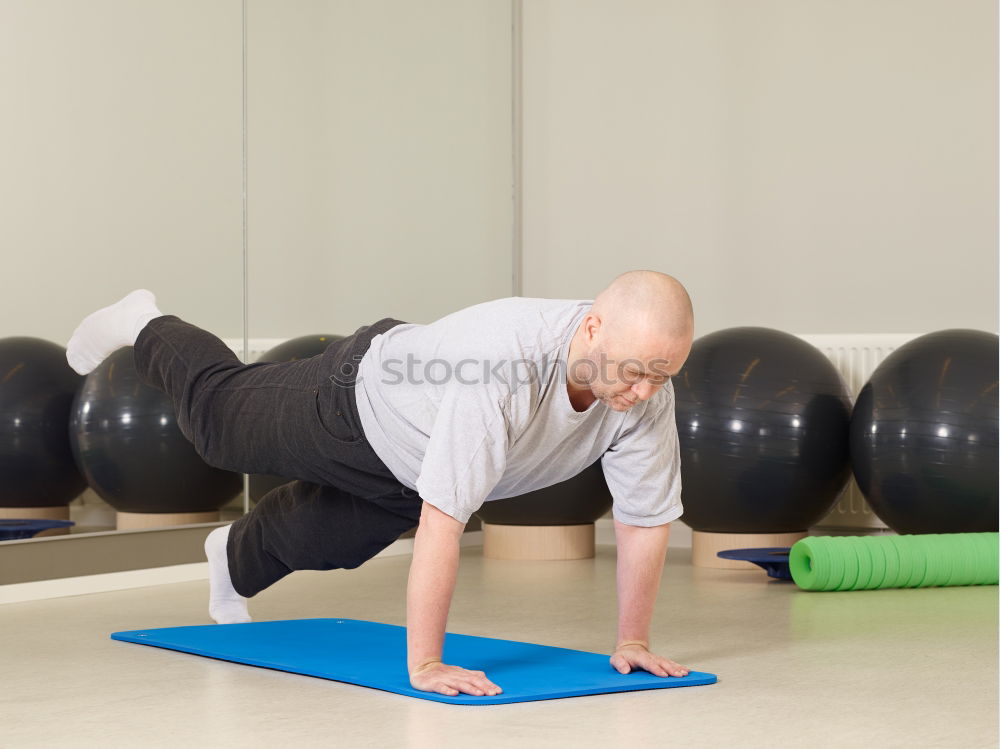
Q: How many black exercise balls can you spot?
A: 6